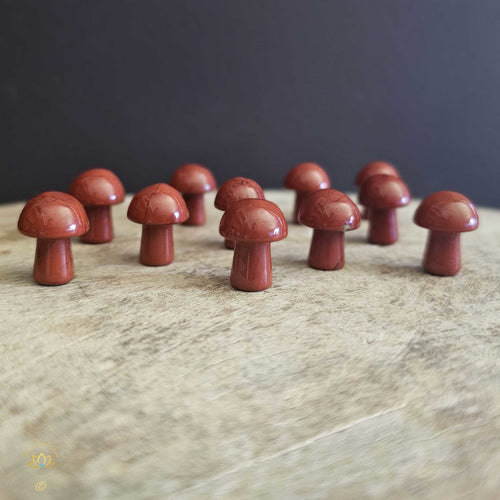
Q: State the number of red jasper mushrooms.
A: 11